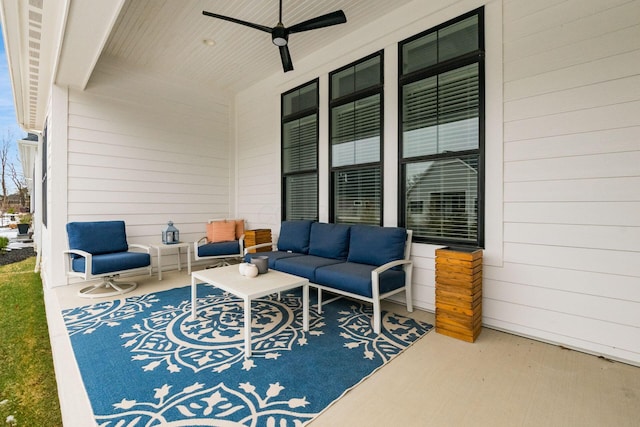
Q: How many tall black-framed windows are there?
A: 3